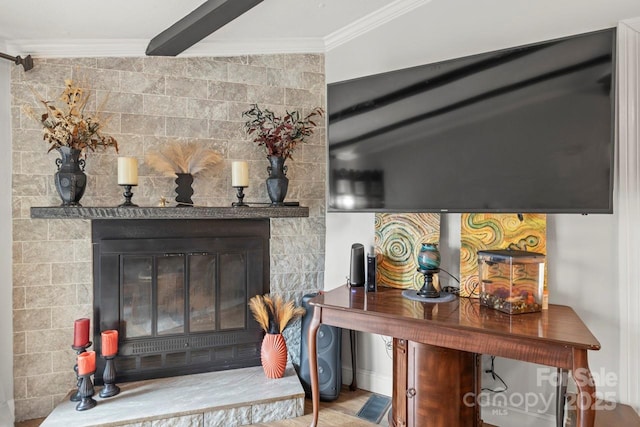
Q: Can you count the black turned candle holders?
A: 5